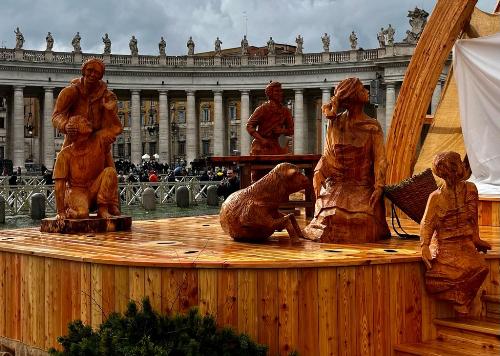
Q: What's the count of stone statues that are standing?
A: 15